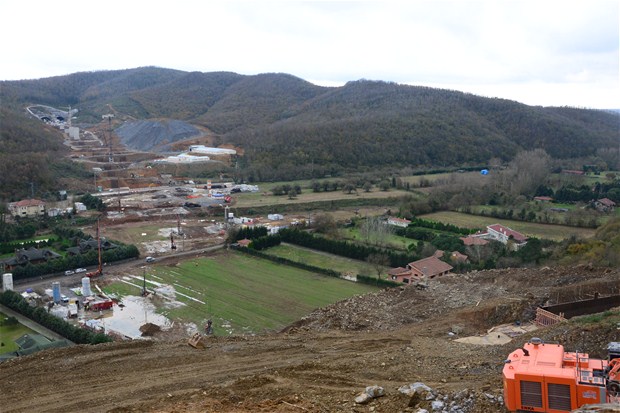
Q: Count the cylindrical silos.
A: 3